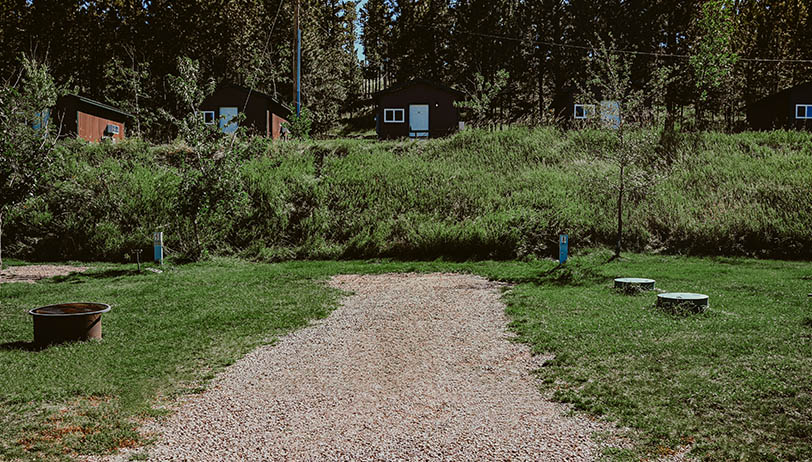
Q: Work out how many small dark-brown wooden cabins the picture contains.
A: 5